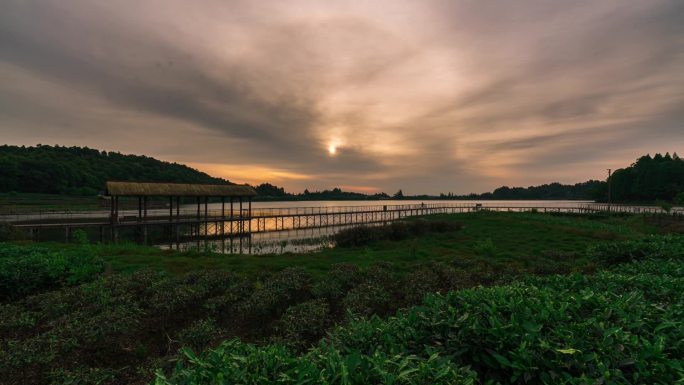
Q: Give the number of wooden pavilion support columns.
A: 12